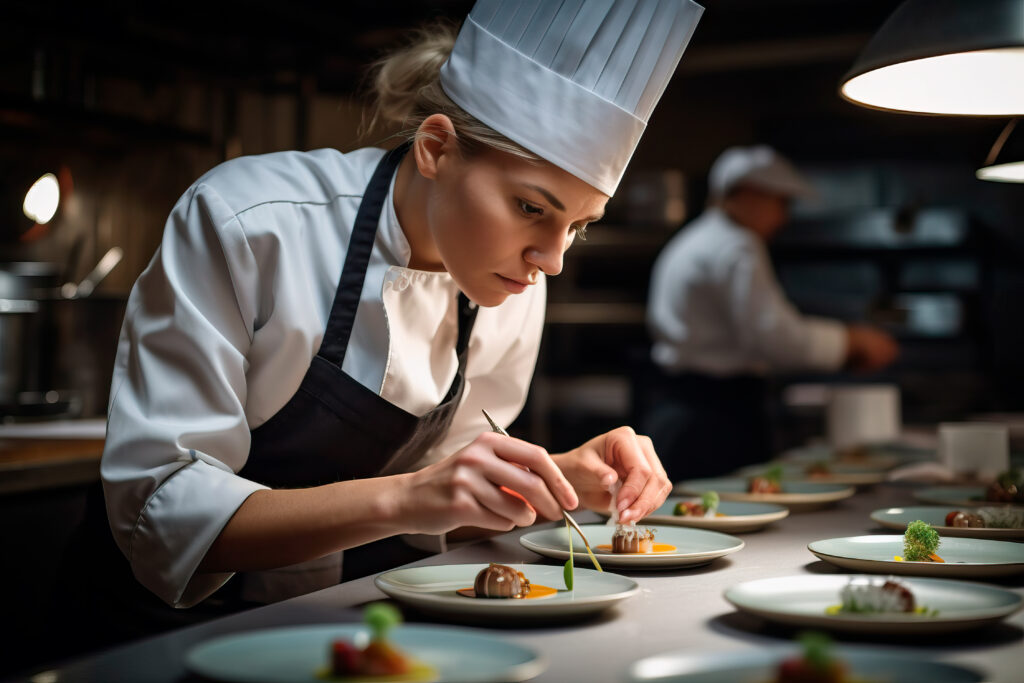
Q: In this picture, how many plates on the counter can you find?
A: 12